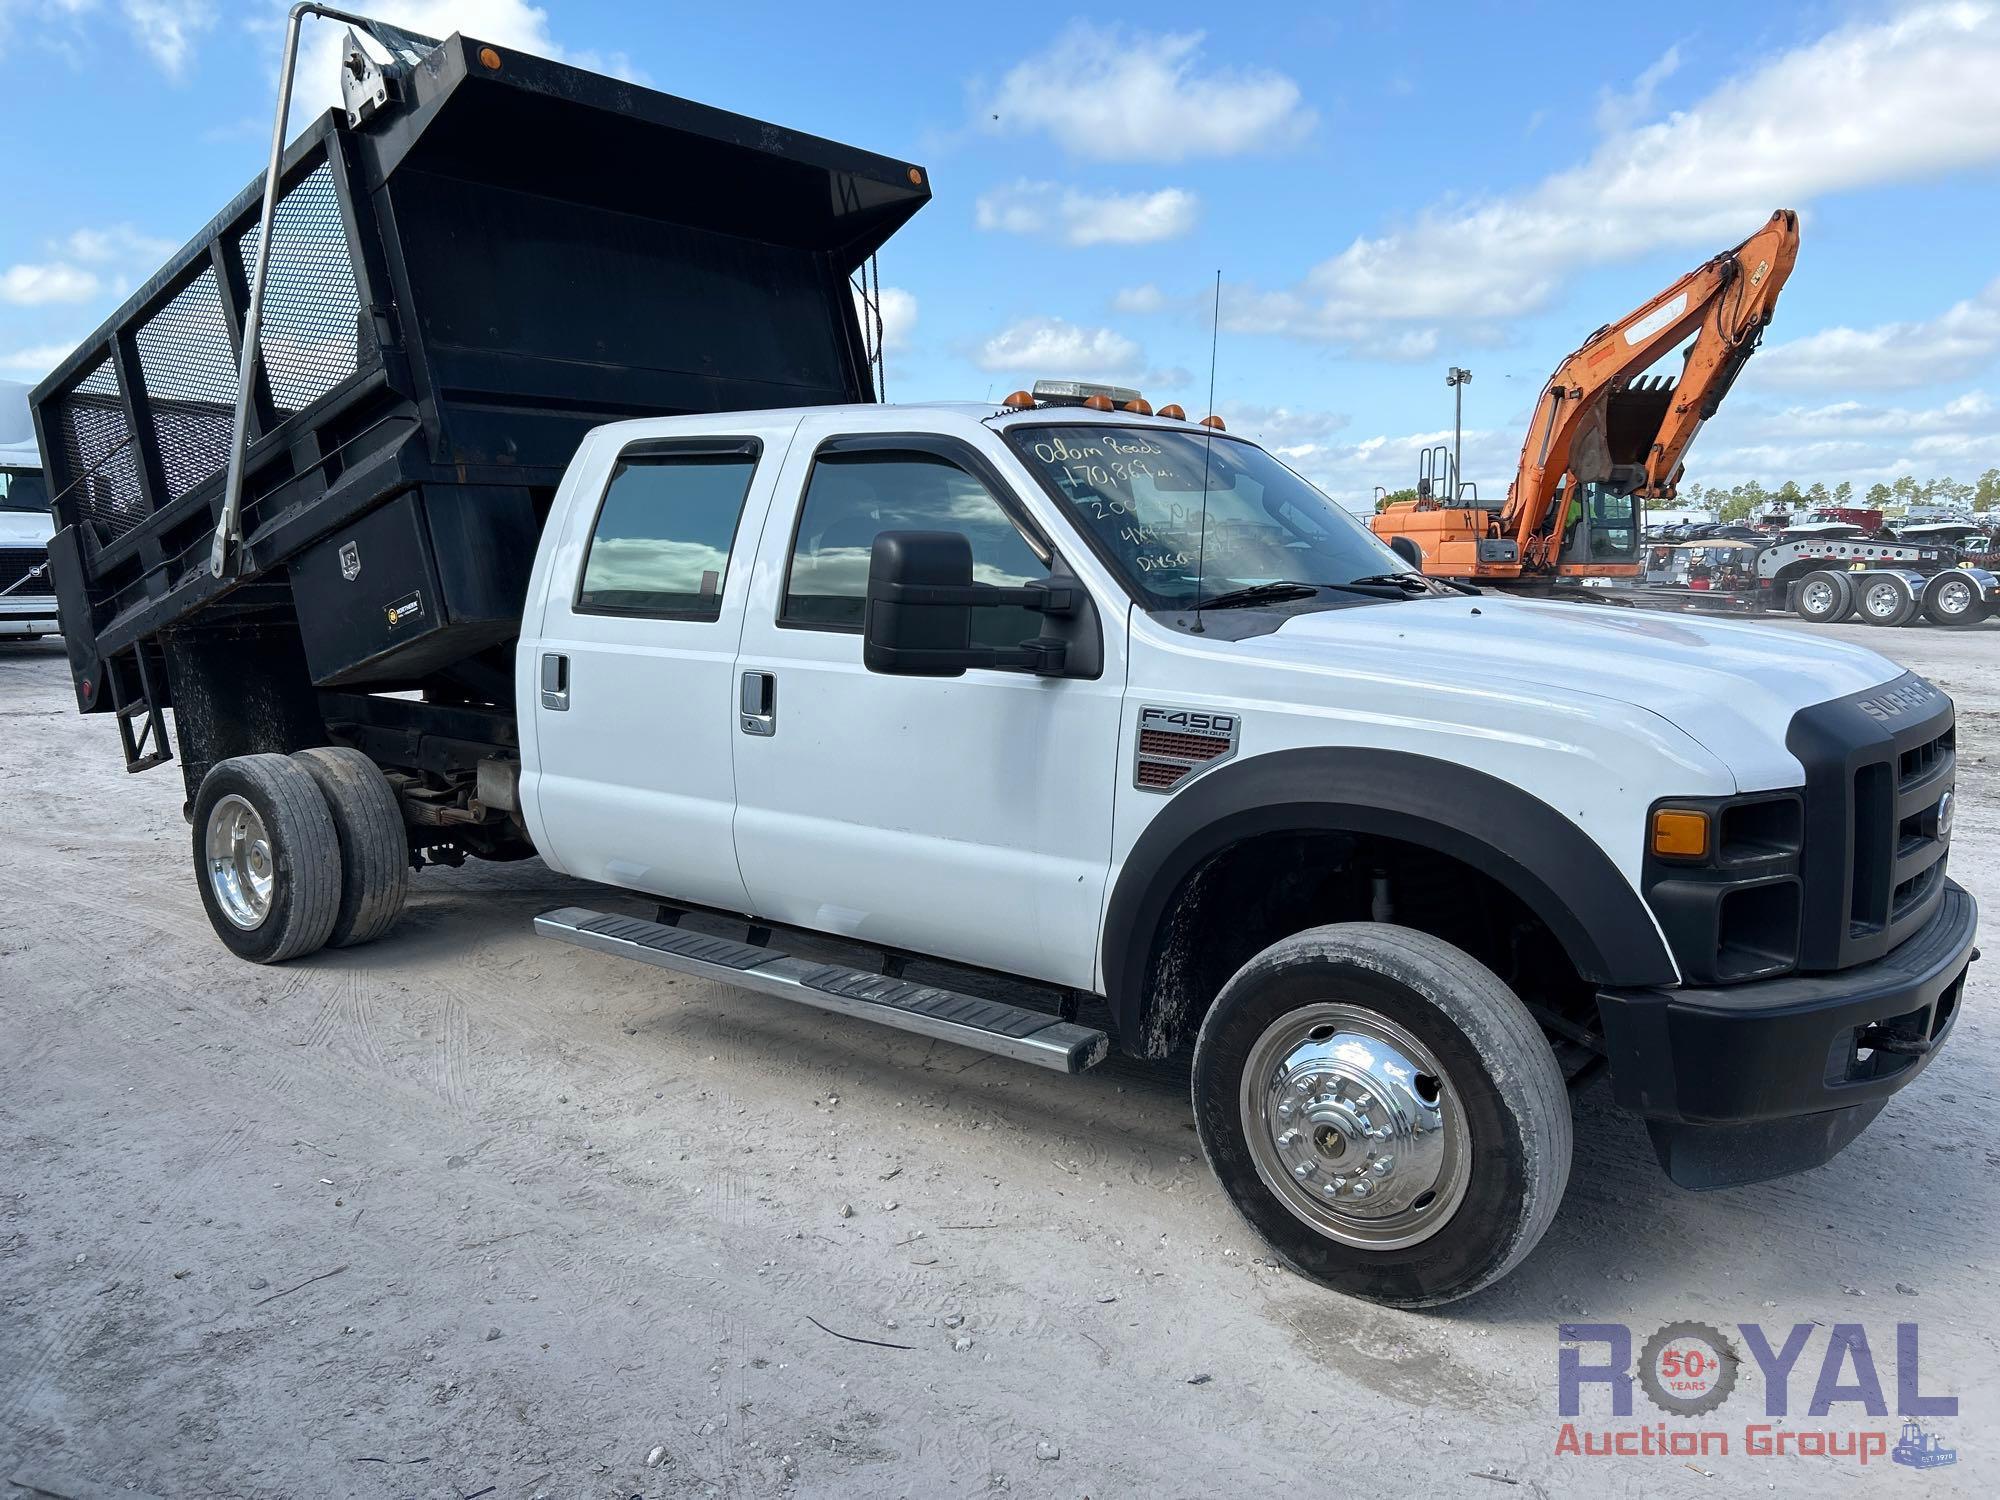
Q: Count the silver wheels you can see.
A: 5